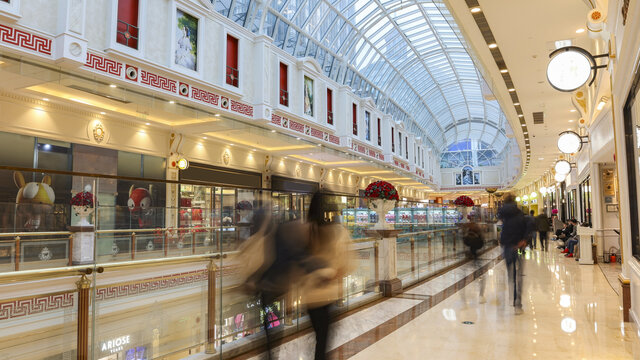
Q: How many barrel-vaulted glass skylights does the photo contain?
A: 1